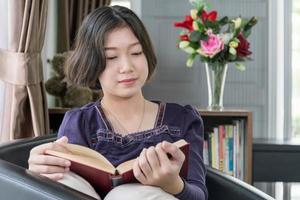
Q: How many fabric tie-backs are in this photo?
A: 1